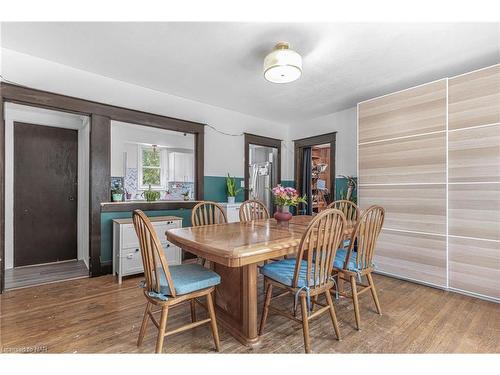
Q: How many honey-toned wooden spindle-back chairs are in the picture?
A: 6